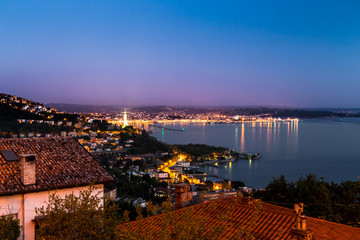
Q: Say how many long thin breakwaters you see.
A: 1